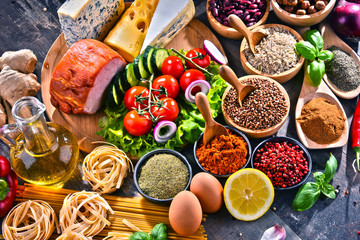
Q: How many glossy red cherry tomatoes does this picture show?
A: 7